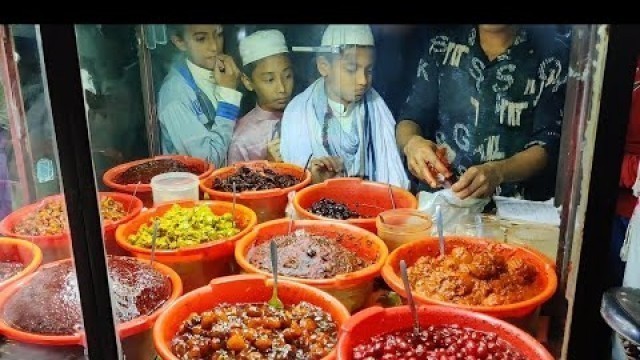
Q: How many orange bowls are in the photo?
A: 11